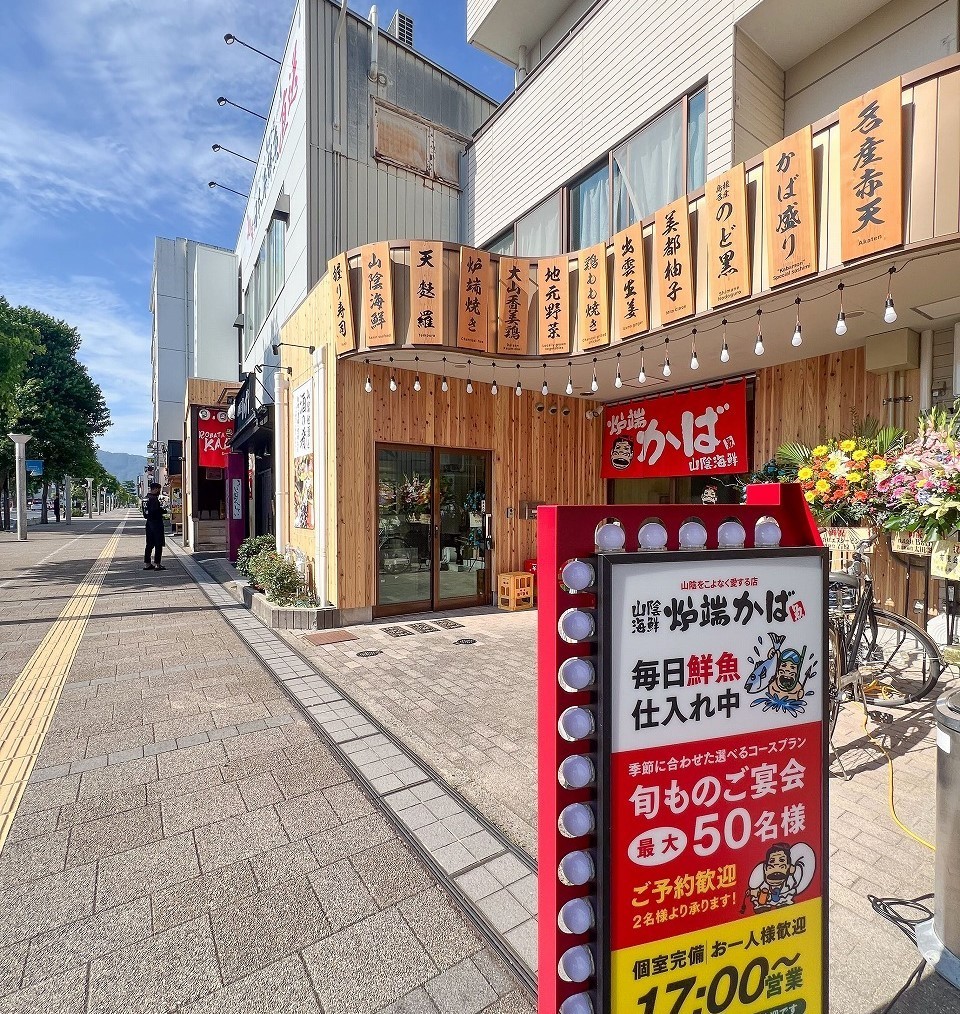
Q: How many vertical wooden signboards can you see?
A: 12